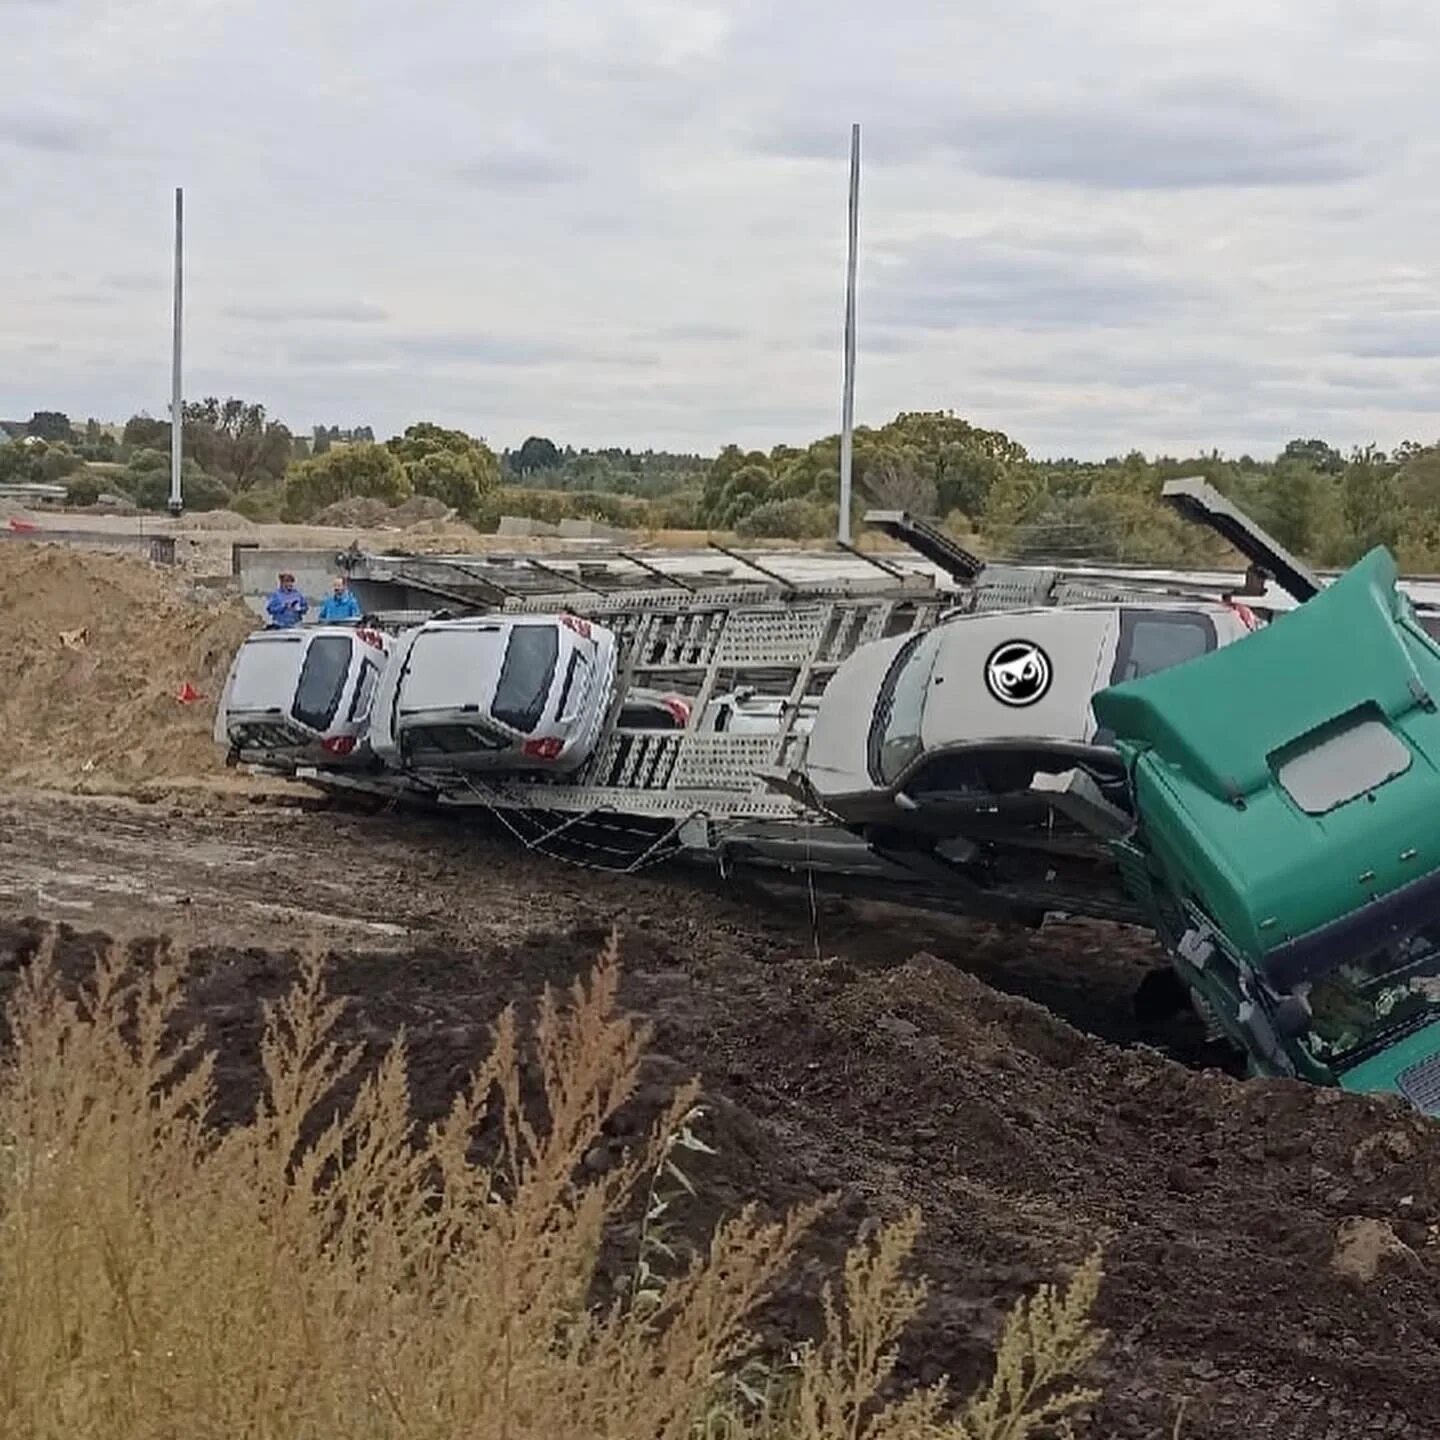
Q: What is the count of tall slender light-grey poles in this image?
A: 2